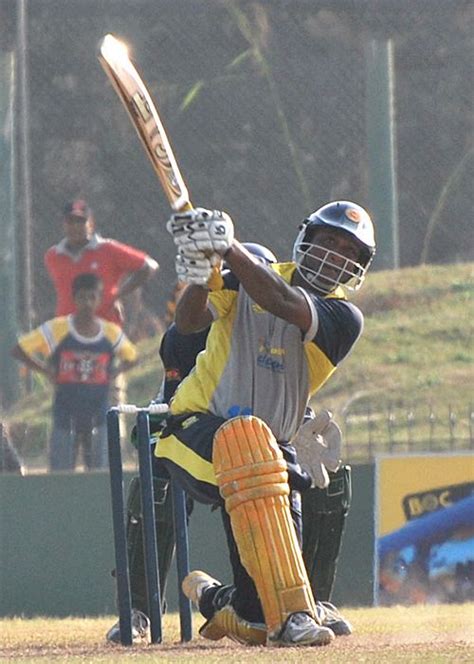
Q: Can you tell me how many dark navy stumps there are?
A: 3